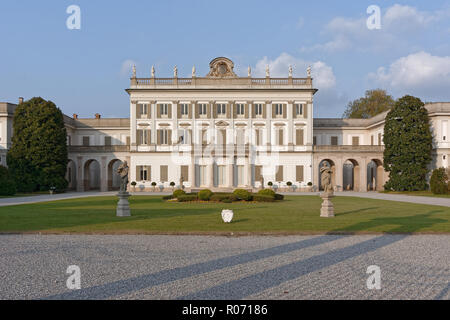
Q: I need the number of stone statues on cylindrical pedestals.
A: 2